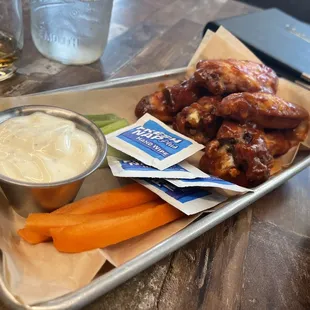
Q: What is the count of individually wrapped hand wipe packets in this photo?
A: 4